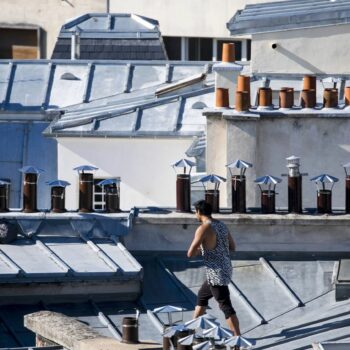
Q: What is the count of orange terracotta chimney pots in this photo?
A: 10